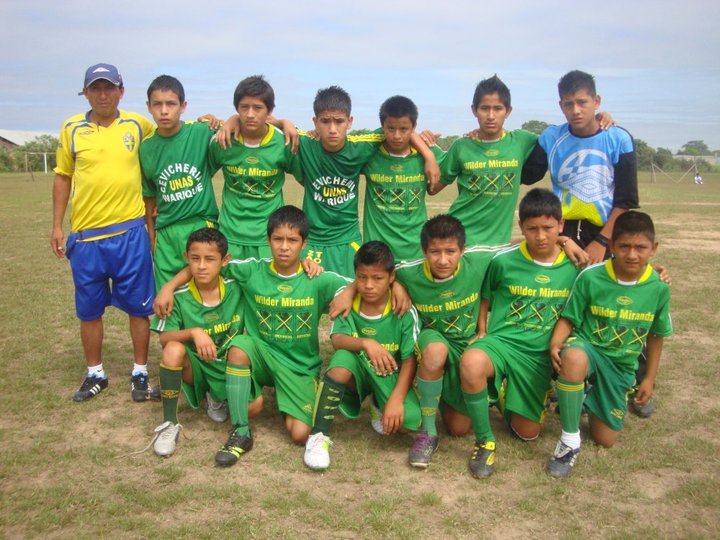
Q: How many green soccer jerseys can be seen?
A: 11